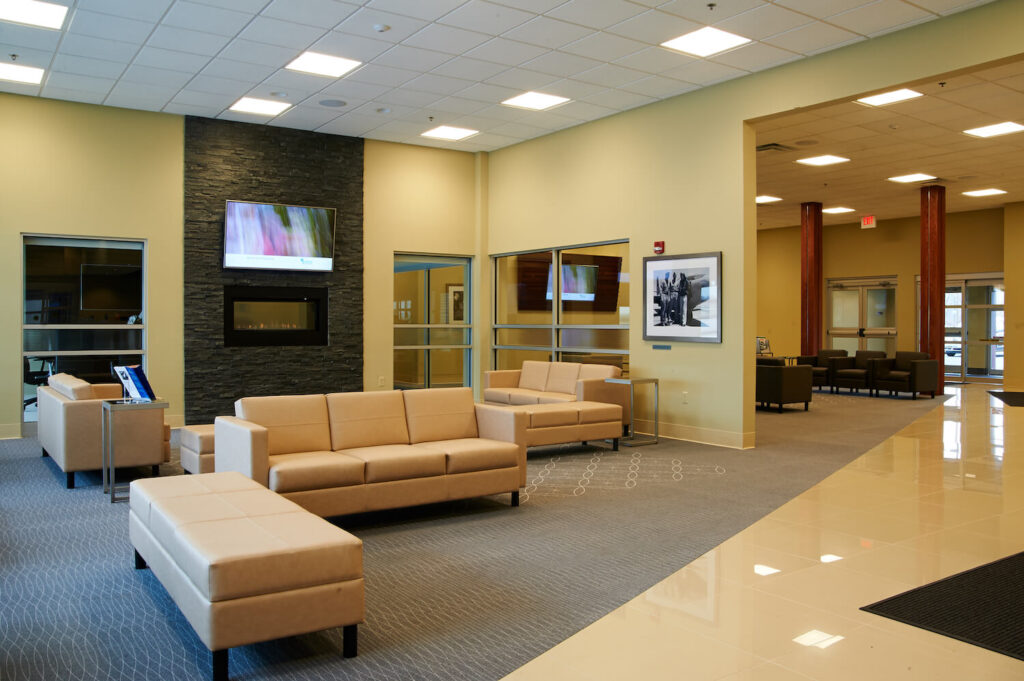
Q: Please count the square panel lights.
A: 14